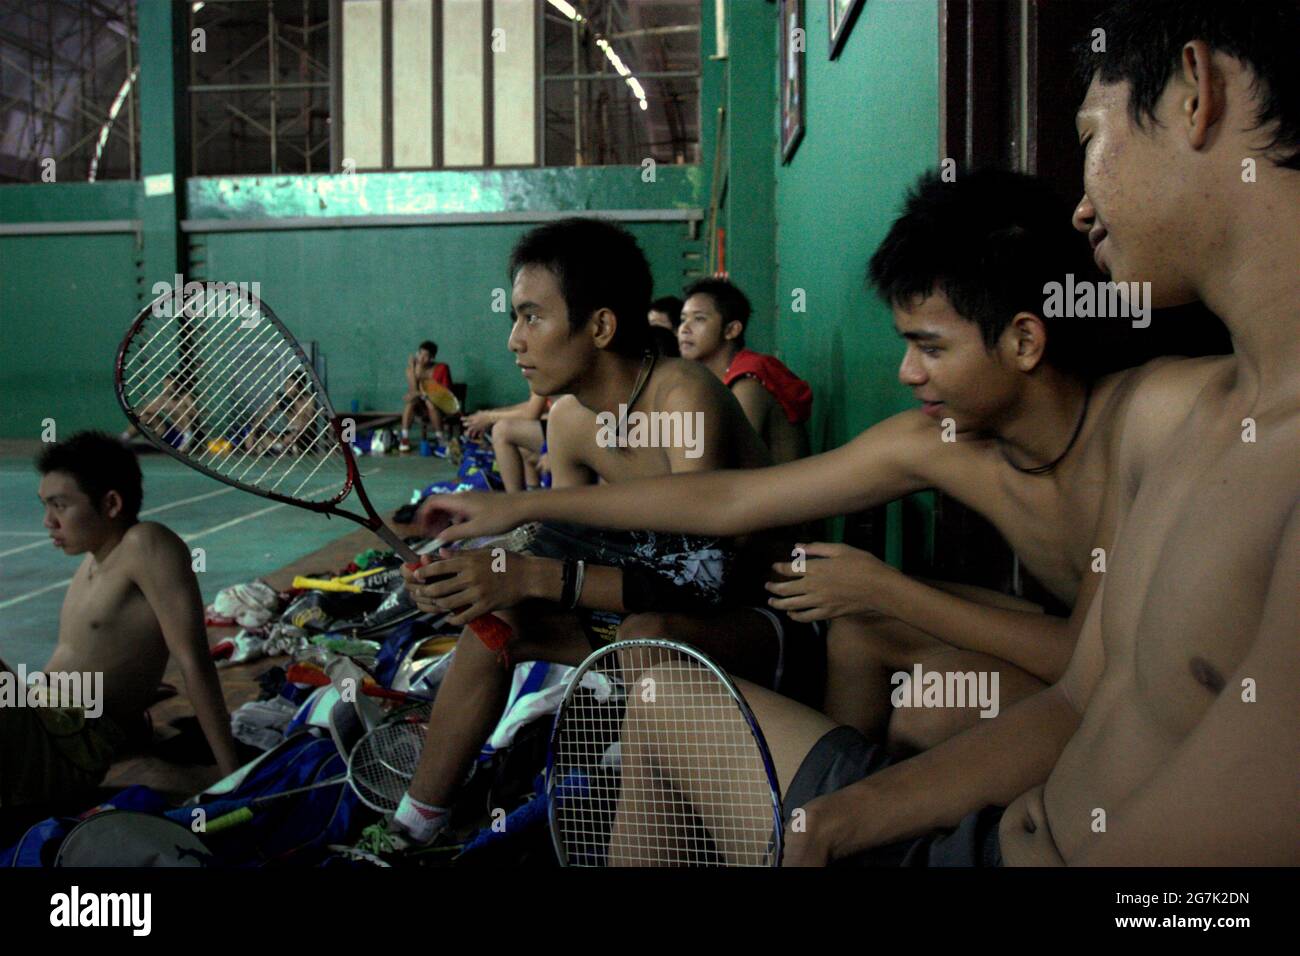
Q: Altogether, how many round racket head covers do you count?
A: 1